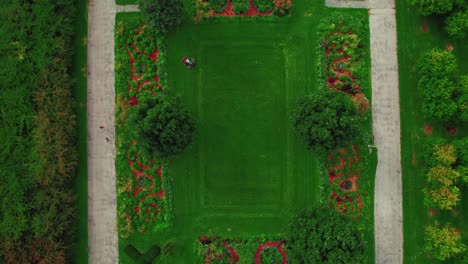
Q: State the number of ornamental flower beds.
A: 6